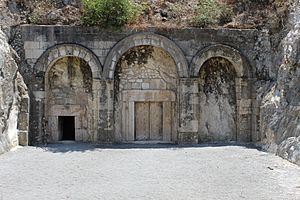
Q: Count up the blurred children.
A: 0